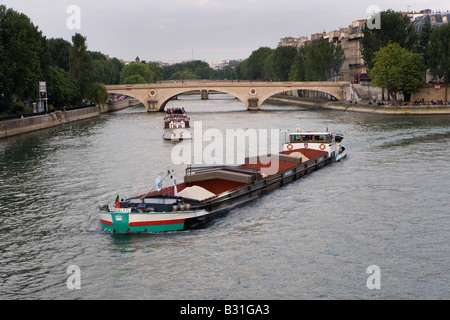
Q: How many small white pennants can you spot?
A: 2